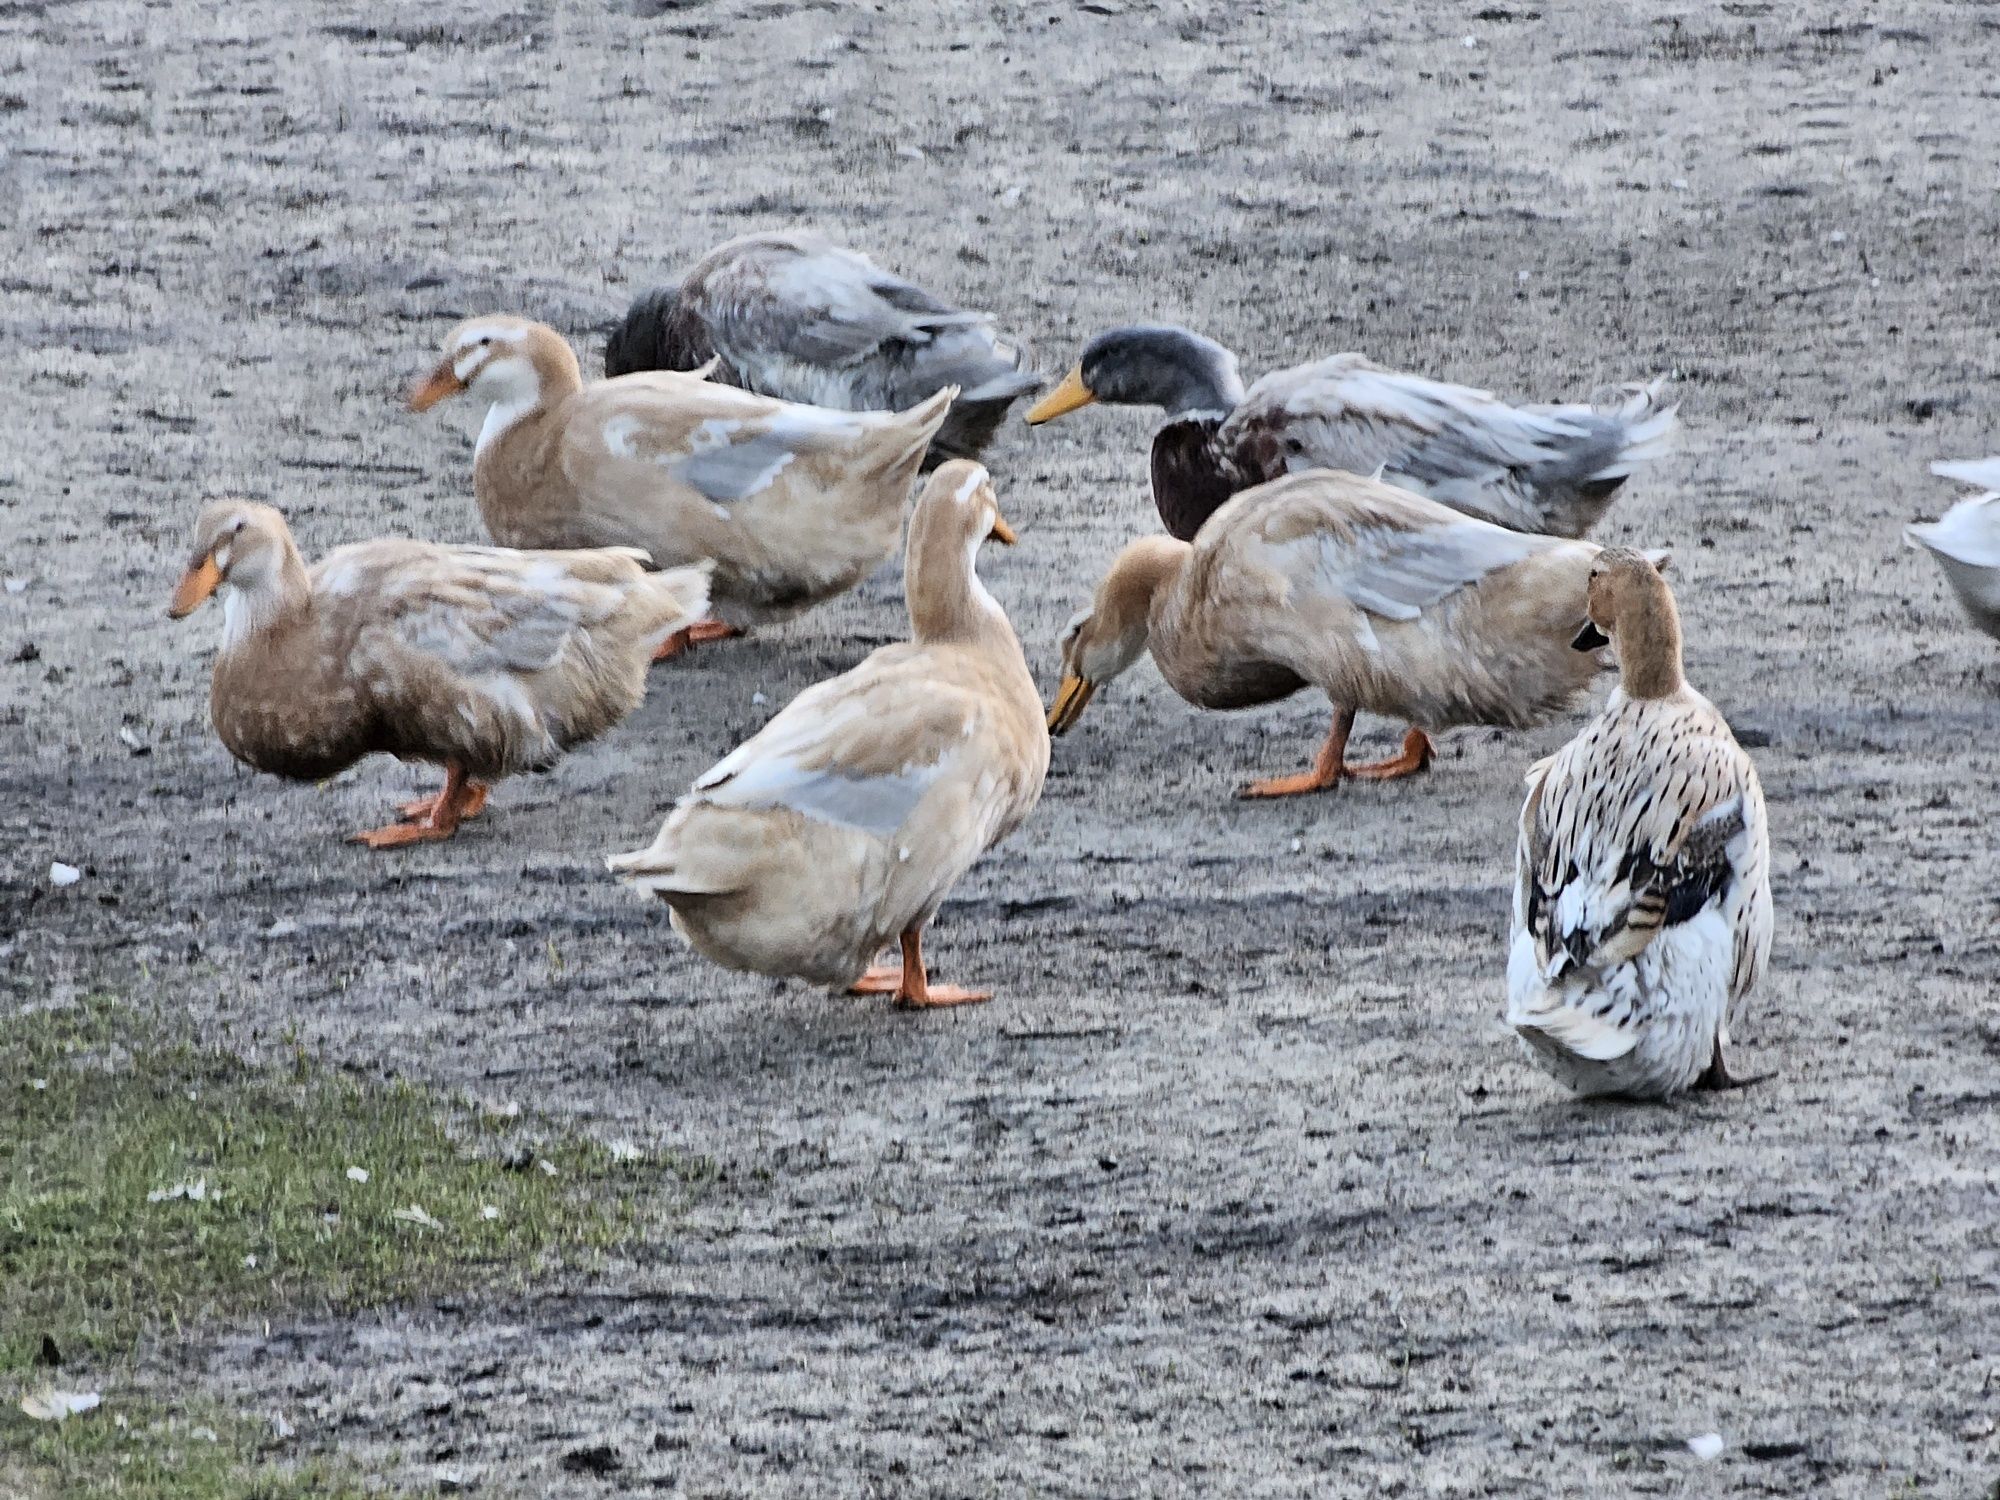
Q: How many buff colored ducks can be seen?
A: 4